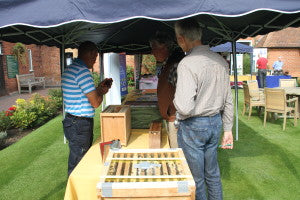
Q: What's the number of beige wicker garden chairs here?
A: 4